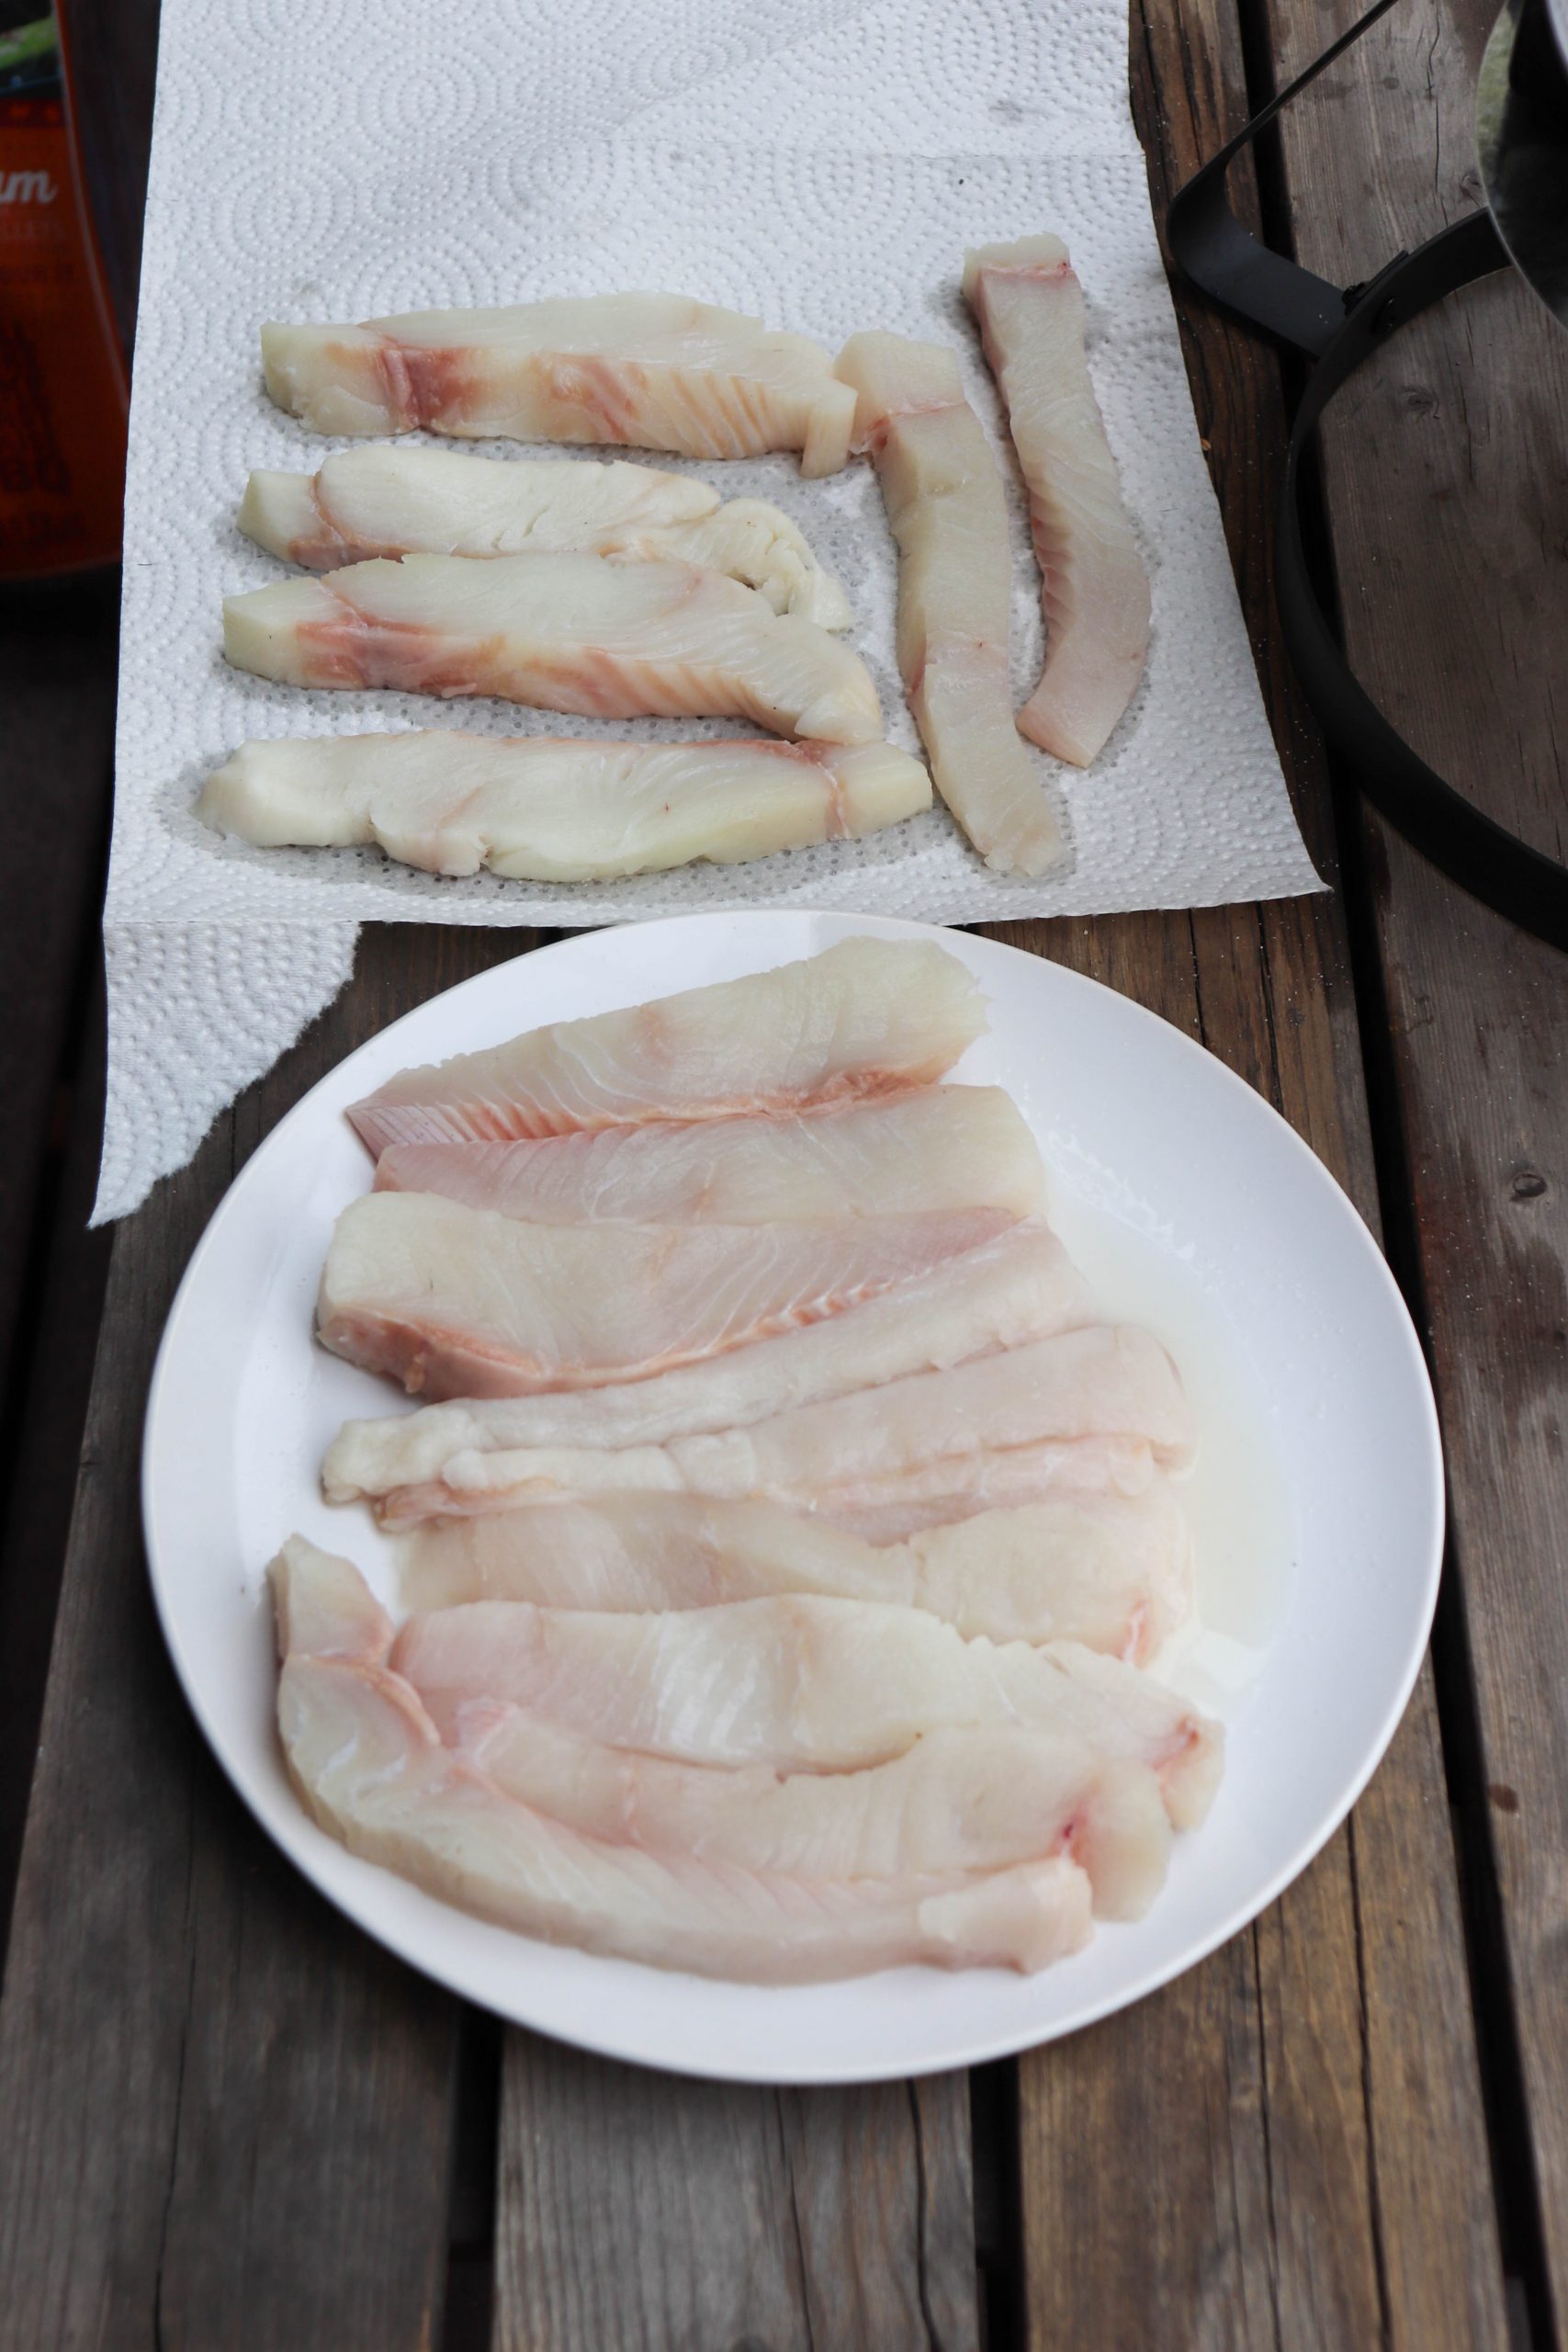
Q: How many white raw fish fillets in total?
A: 15